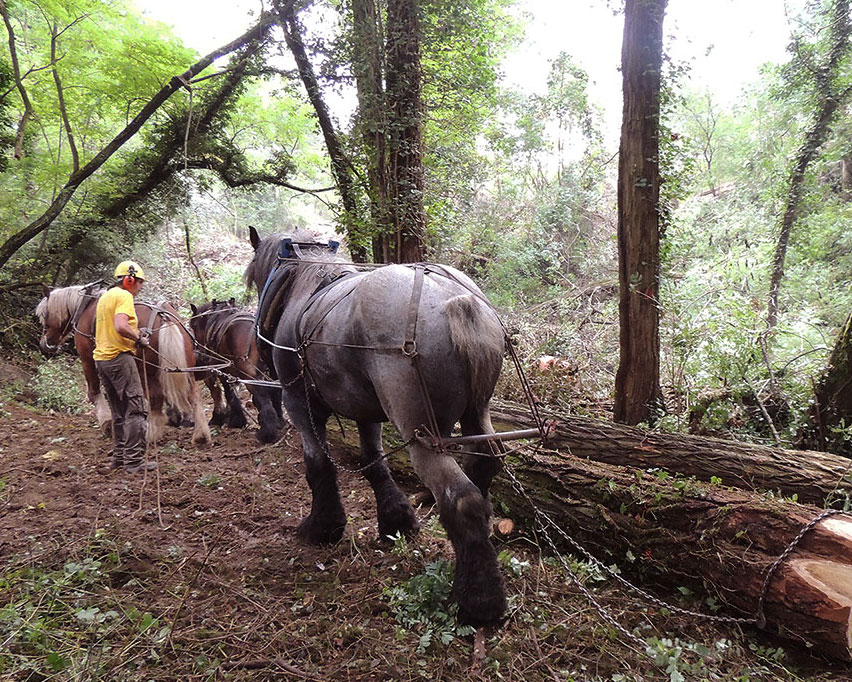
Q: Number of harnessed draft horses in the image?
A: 3